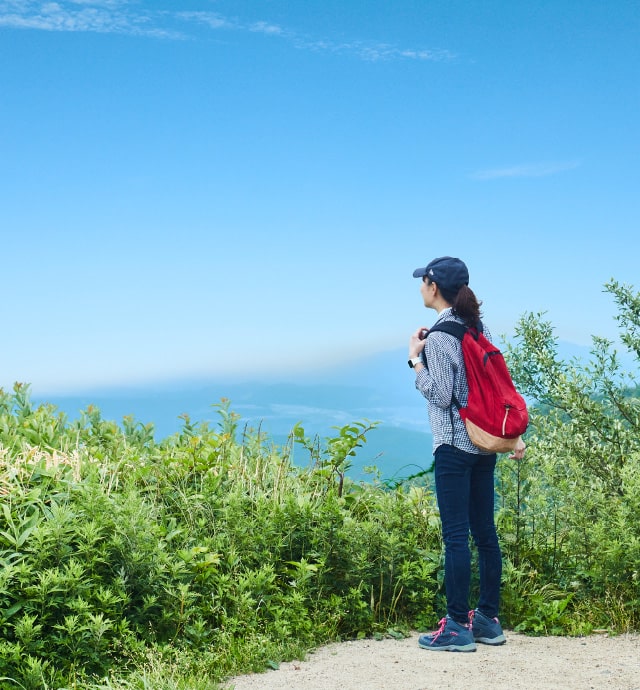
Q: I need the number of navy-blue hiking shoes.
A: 2